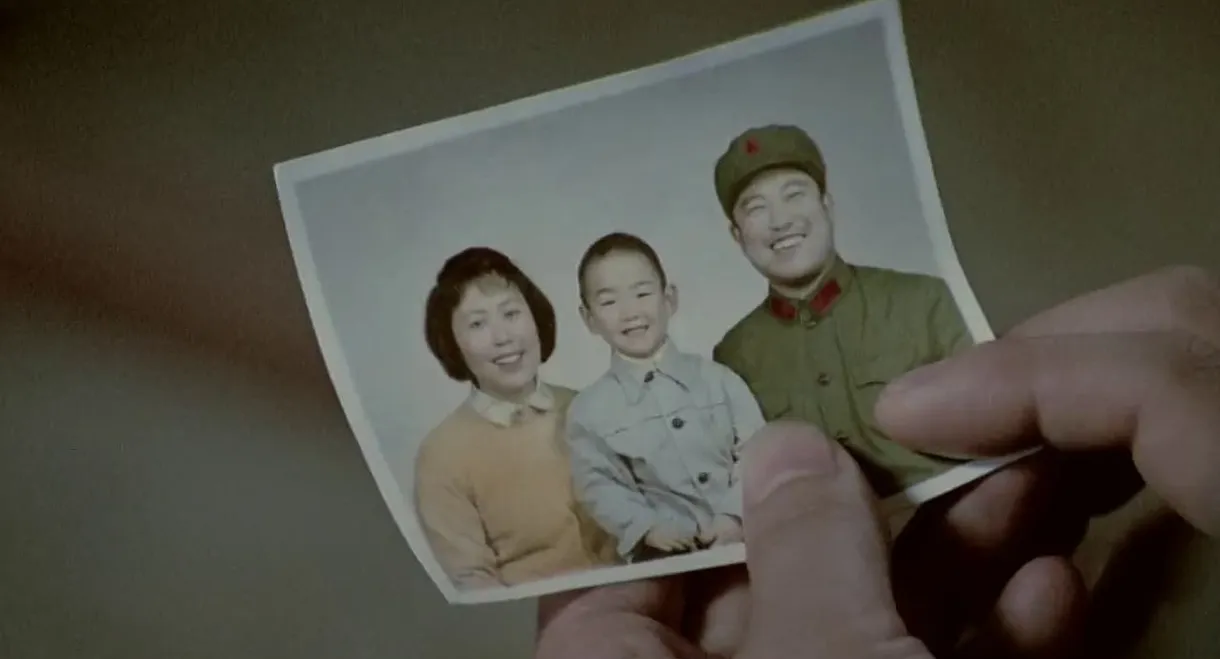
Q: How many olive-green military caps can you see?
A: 1